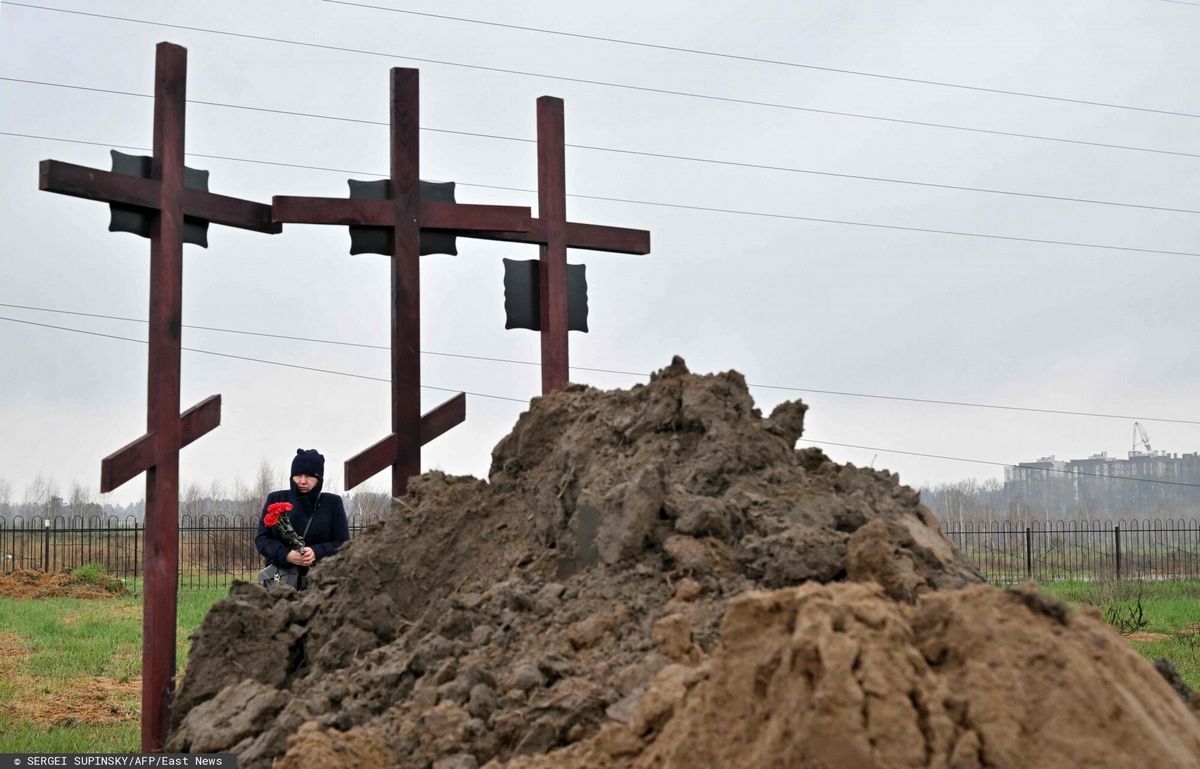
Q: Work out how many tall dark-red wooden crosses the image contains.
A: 3